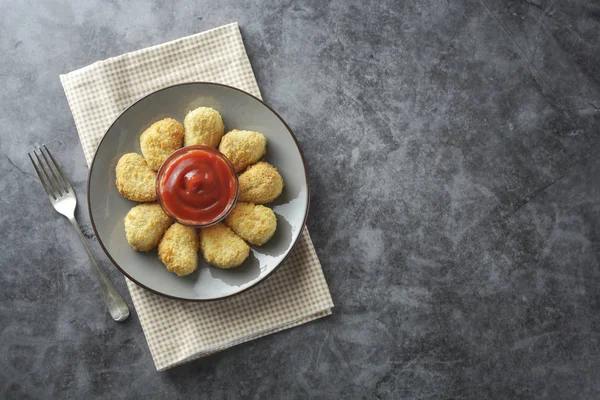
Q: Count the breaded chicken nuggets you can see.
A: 9